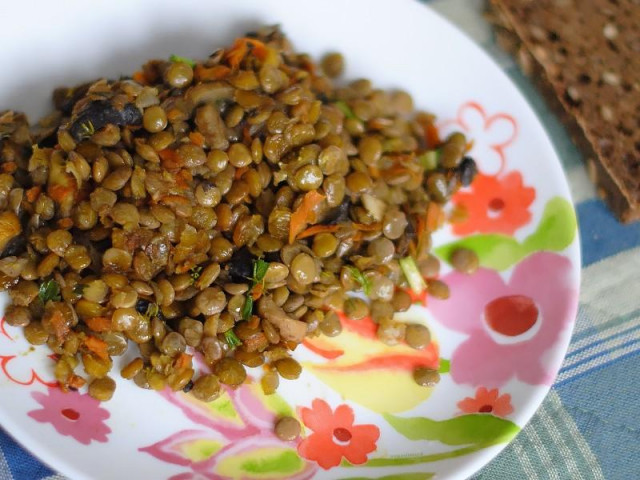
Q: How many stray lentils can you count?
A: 3